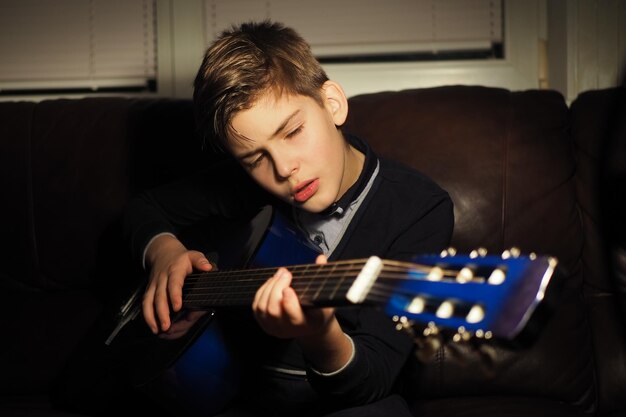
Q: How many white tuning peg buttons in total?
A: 6